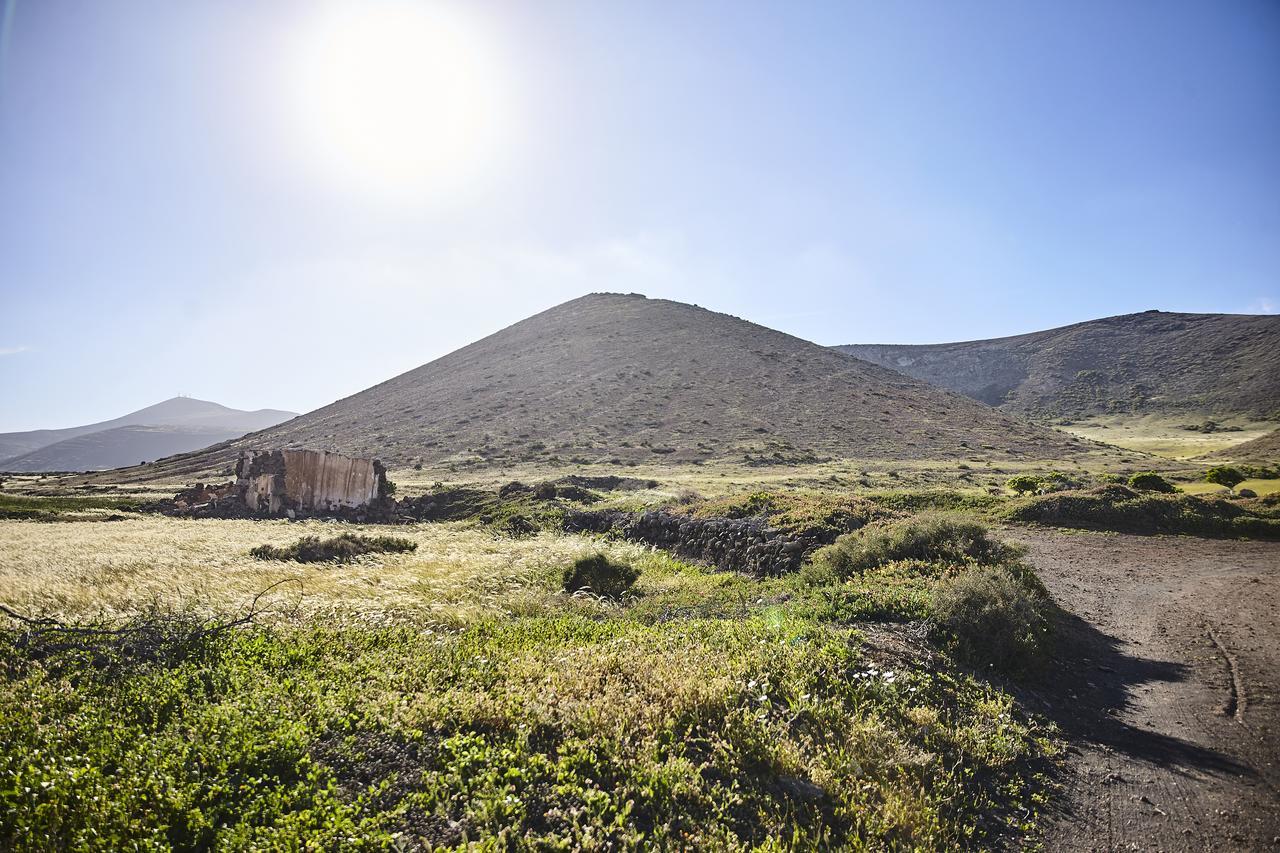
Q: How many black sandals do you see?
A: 0